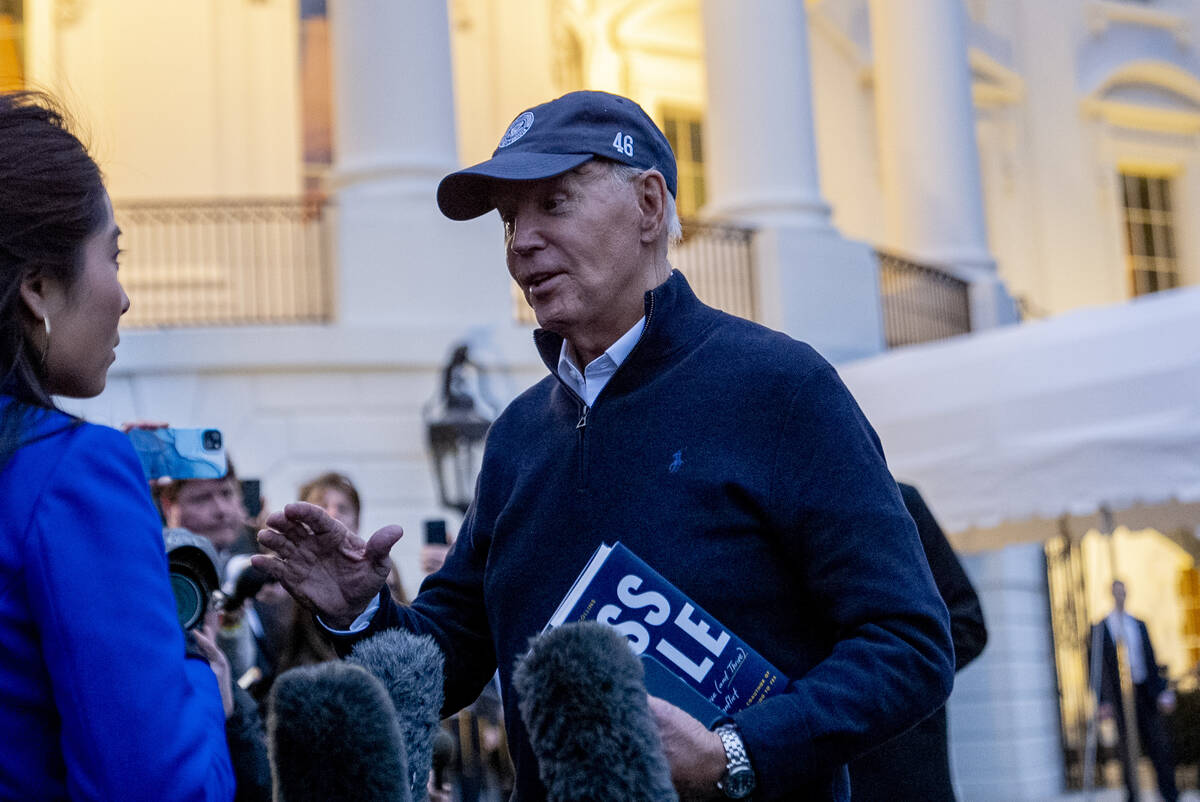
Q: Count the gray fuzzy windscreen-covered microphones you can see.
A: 3